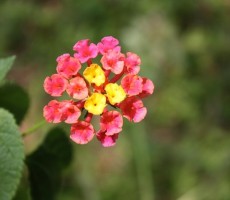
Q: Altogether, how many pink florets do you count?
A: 15